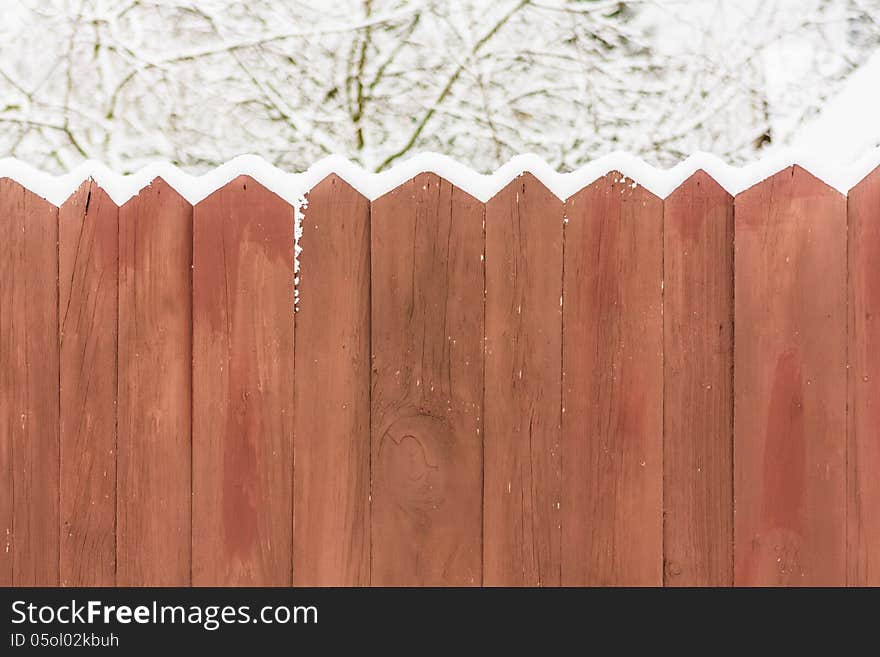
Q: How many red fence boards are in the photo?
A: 11